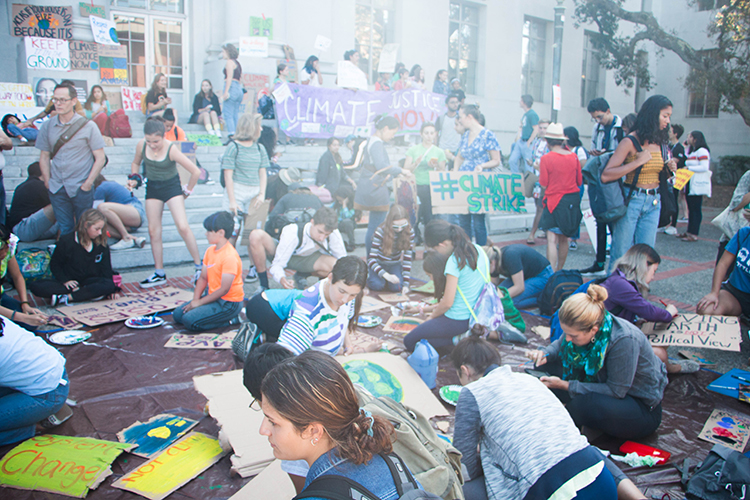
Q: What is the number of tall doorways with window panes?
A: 1